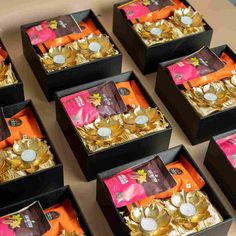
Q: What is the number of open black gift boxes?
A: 9